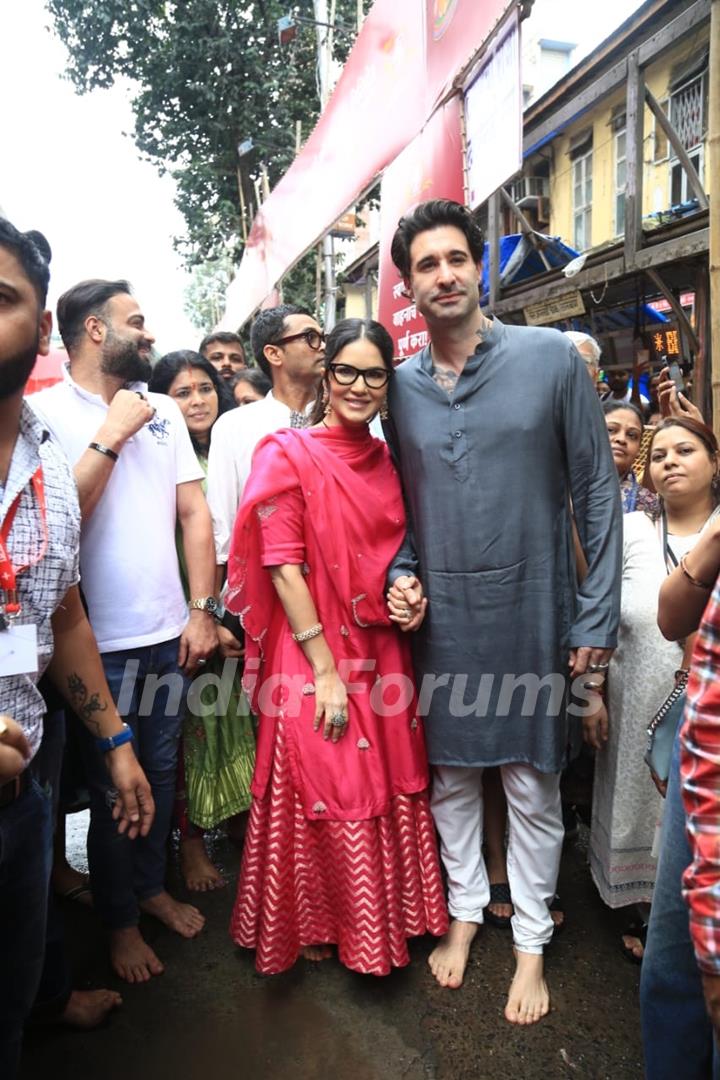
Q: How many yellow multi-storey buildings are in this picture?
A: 1